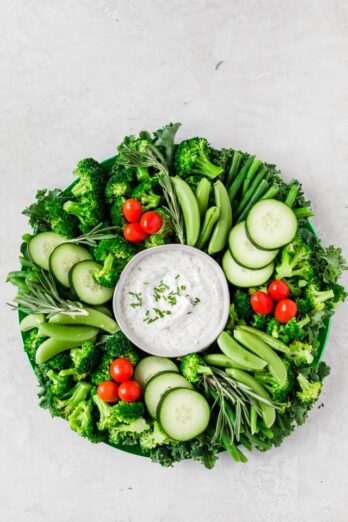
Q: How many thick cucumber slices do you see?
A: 9